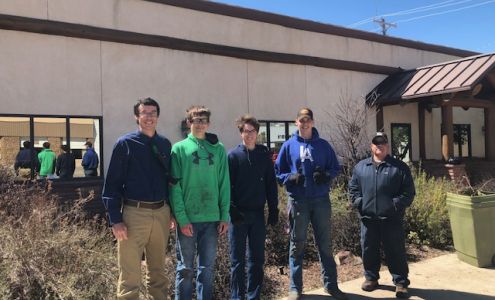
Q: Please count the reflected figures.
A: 4